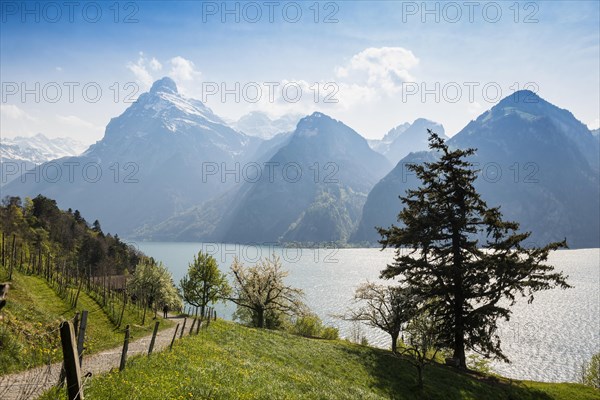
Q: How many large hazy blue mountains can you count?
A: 3